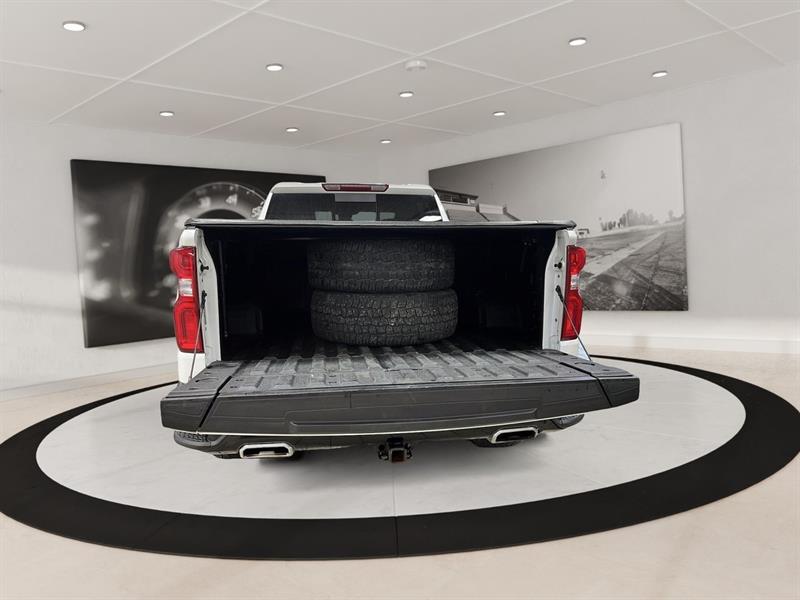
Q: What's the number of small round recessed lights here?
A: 9